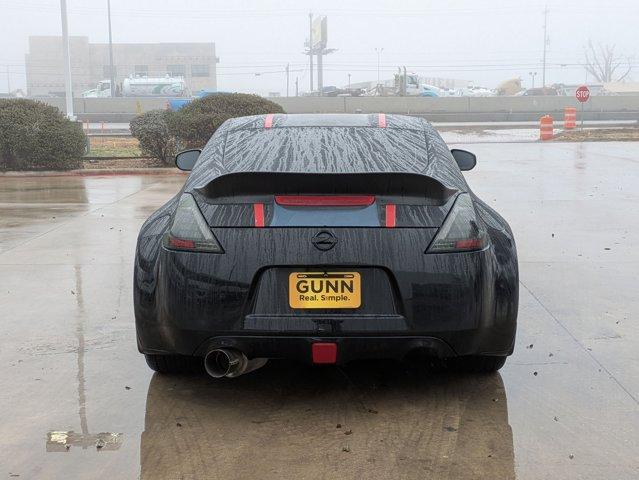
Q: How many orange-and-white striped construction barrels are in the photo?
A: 2